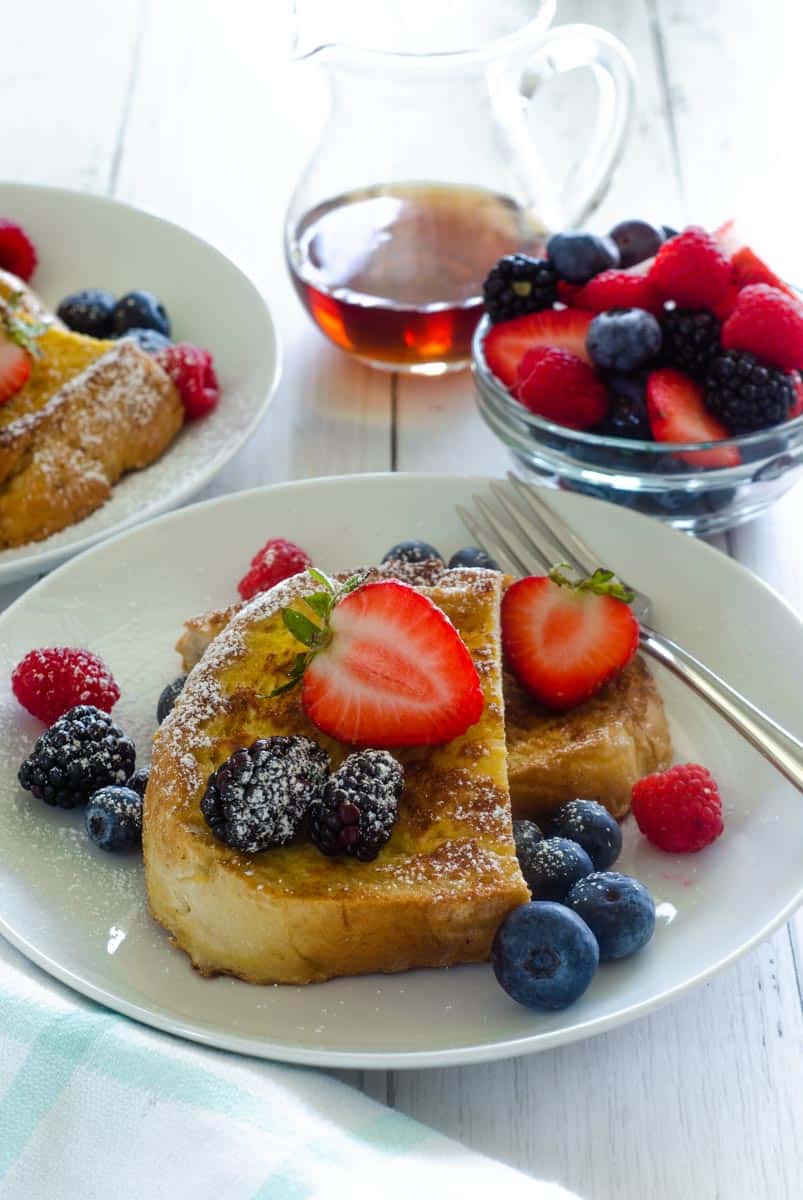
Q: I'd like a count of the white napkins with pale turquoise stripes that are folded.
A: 1